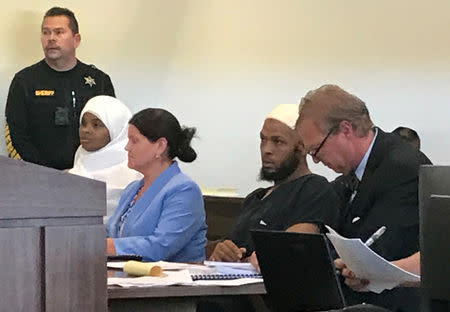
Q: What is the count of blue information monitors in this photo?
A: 0